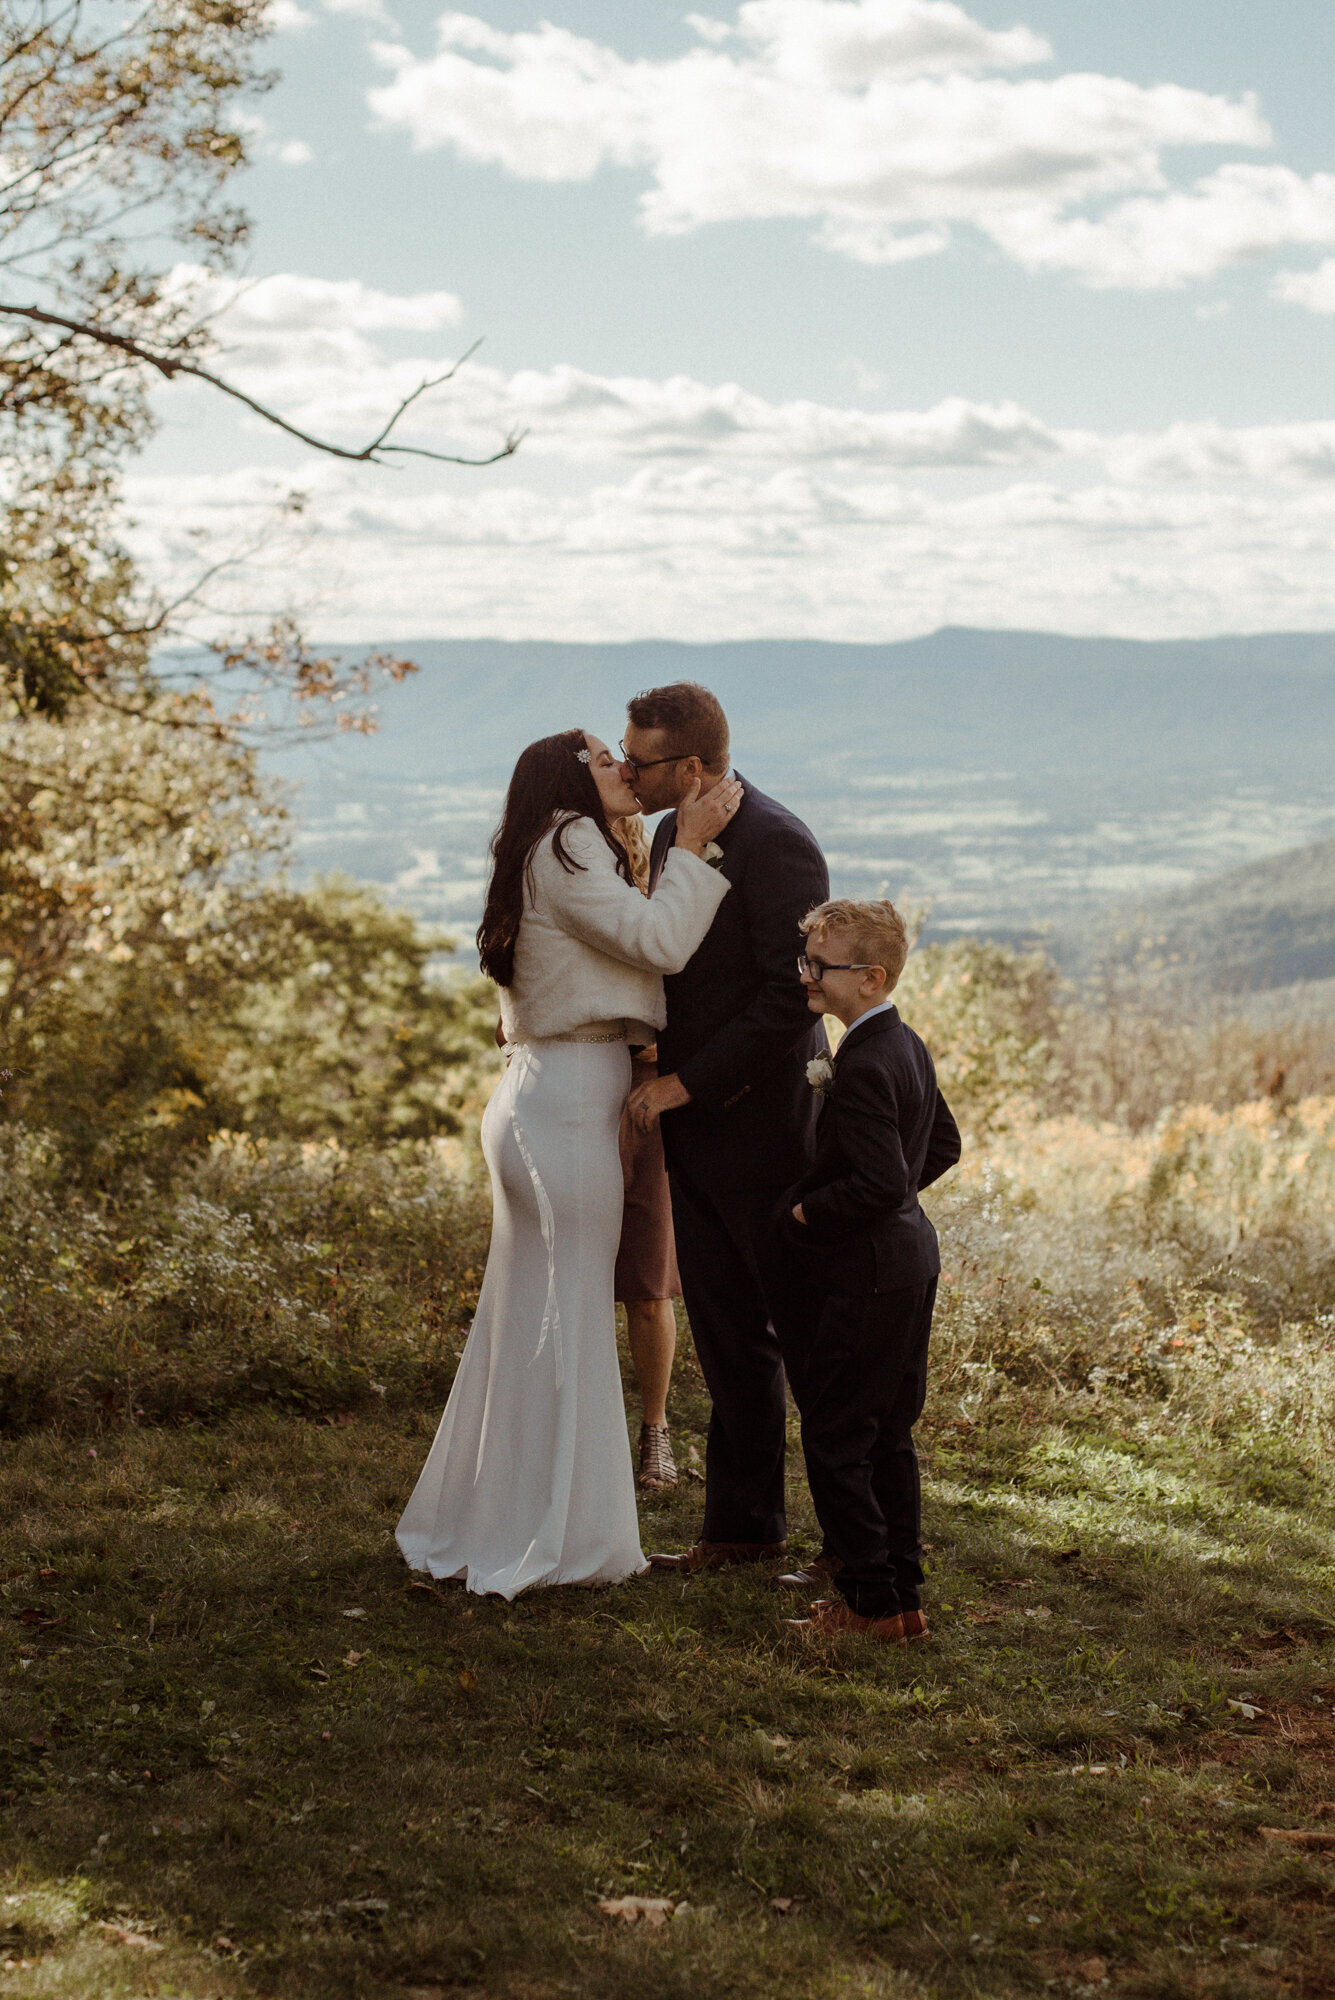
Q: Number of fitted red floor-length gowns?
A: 0